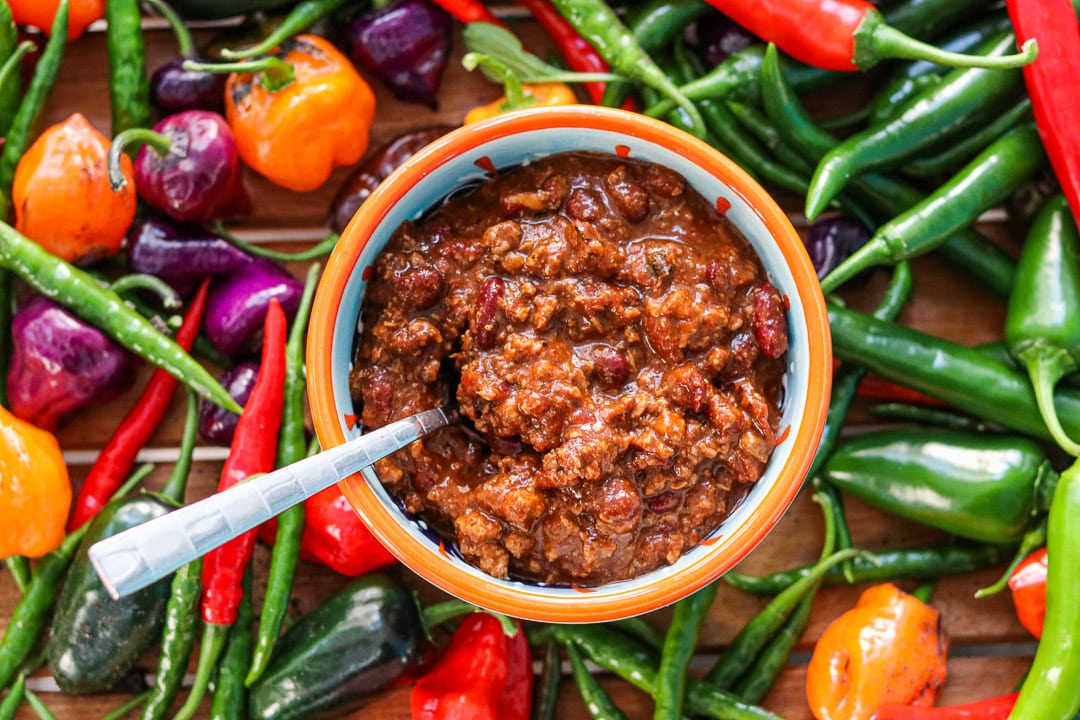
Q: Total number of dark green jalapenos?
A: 2